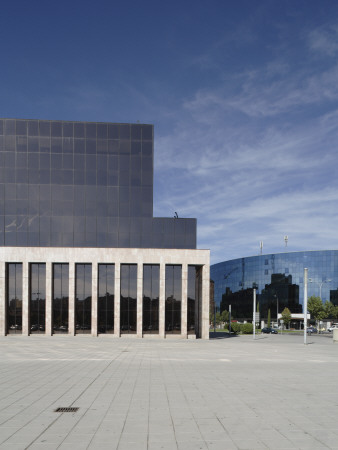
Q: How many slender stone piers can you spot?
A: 10